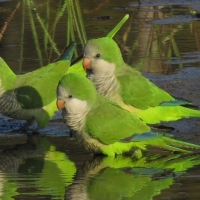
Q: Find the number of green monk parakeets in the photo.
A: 3